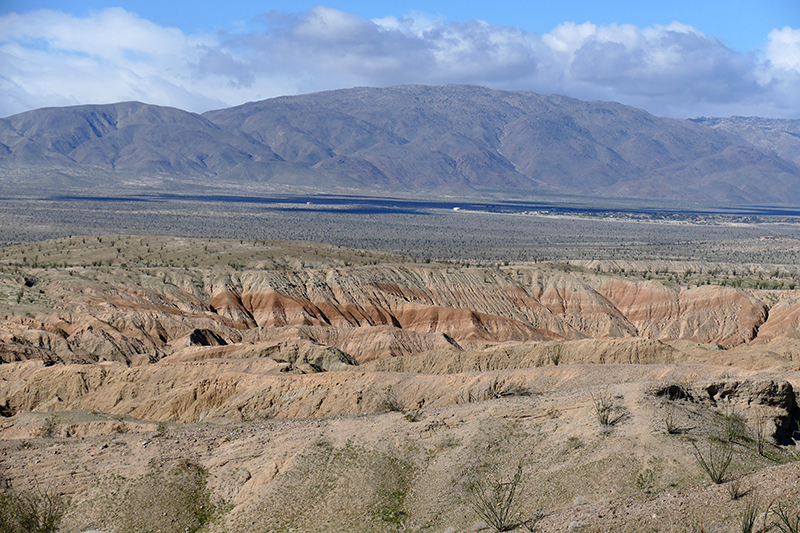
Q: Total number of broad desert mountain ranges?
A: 1